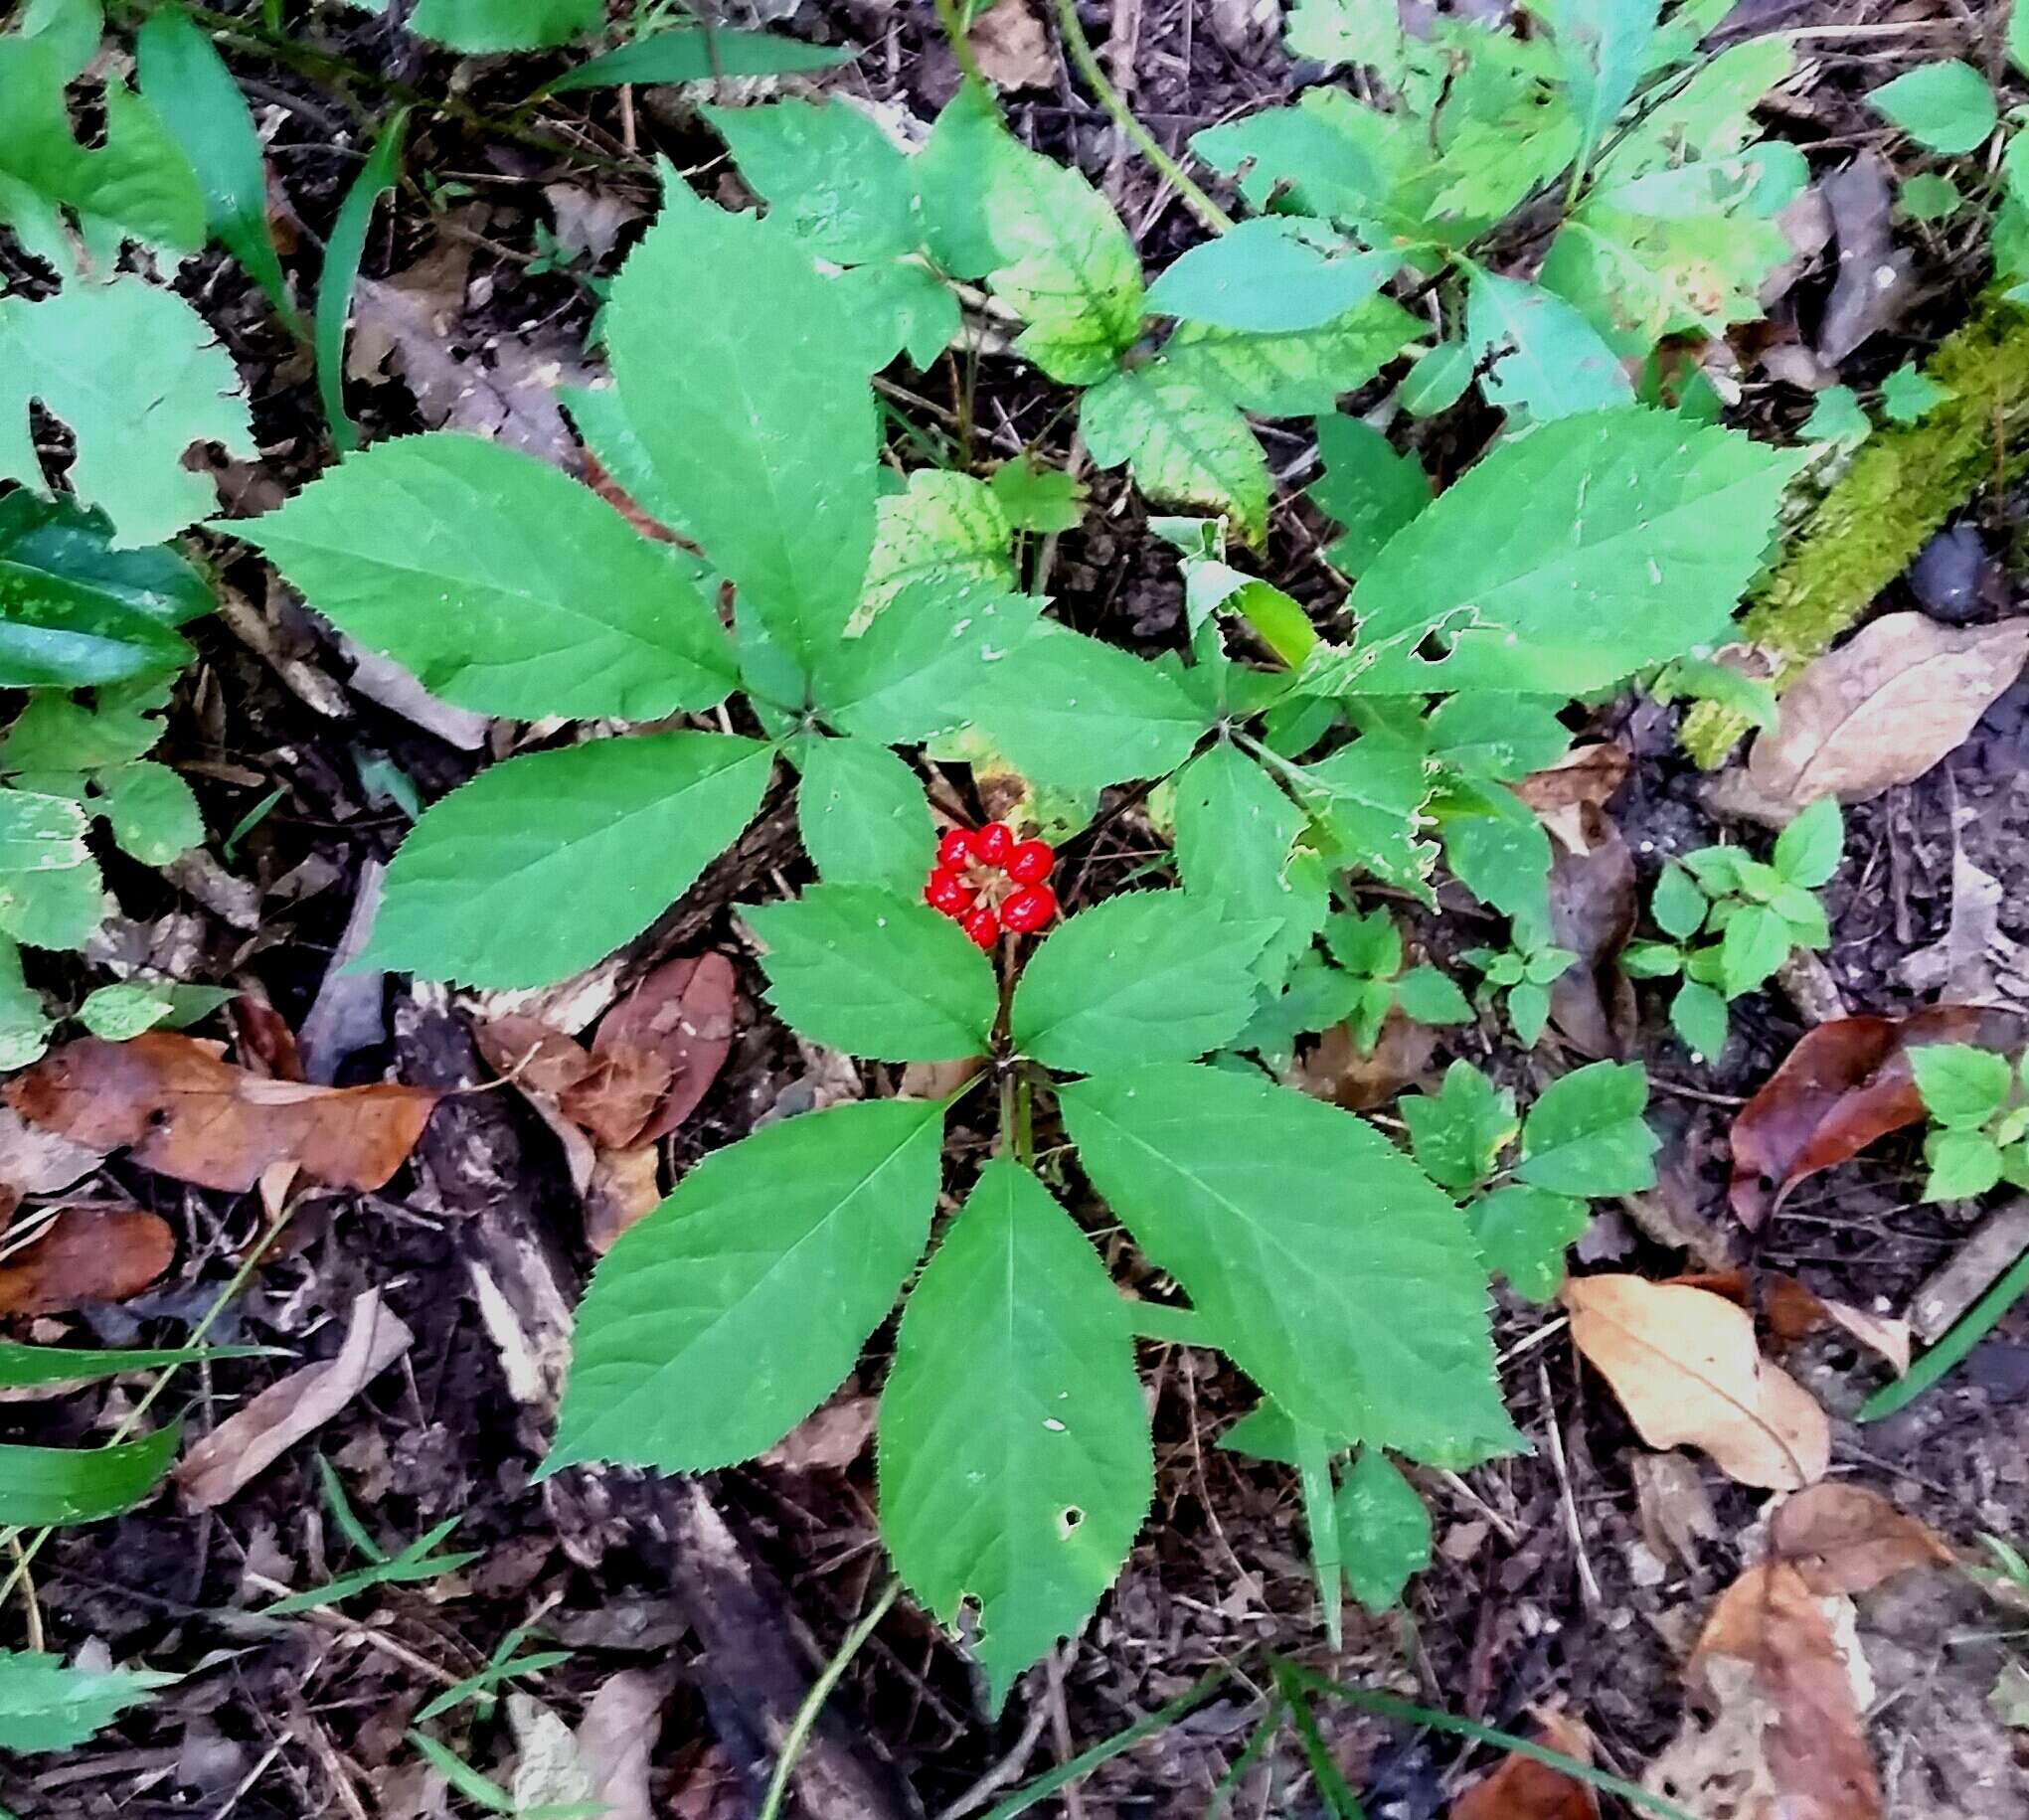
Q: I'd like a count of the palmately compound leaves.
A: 3